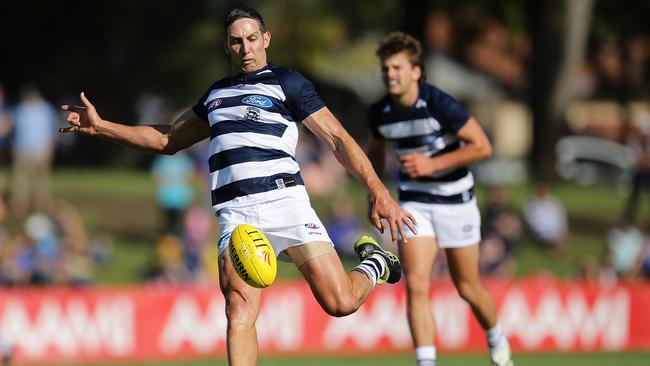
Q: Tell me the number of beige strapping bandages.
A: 1